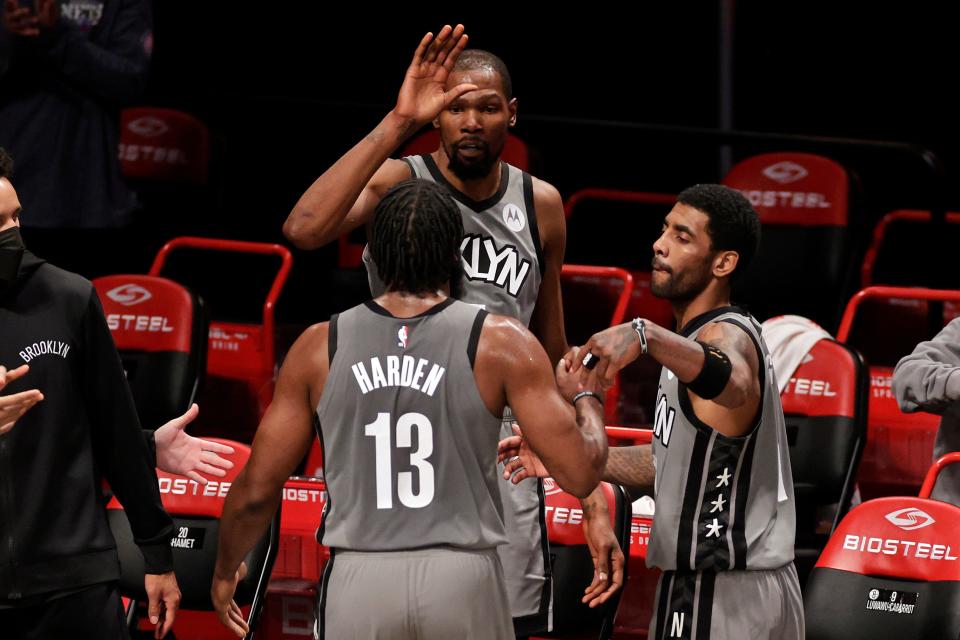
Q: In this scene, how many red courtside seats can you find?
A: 8